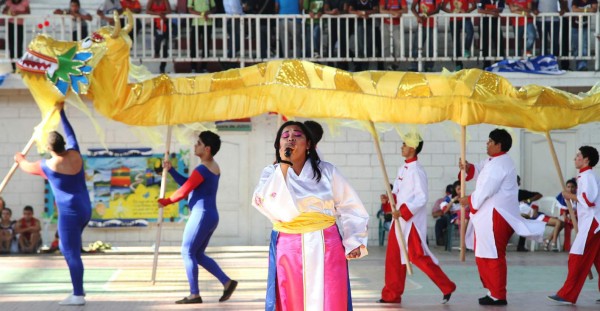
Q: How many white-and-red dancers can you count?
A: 3